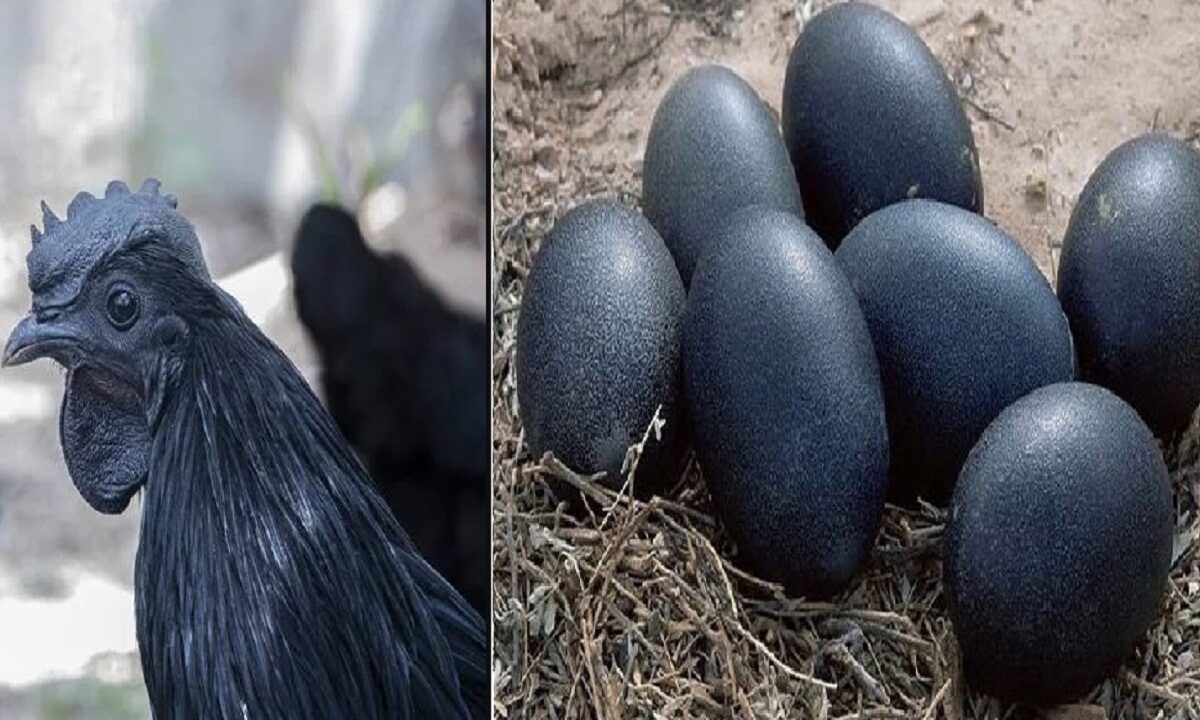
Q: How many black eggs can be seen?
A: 7